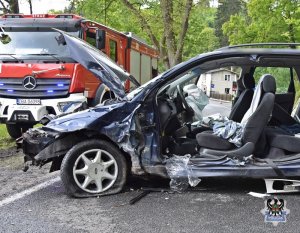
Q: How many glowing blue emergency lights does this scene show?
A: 4